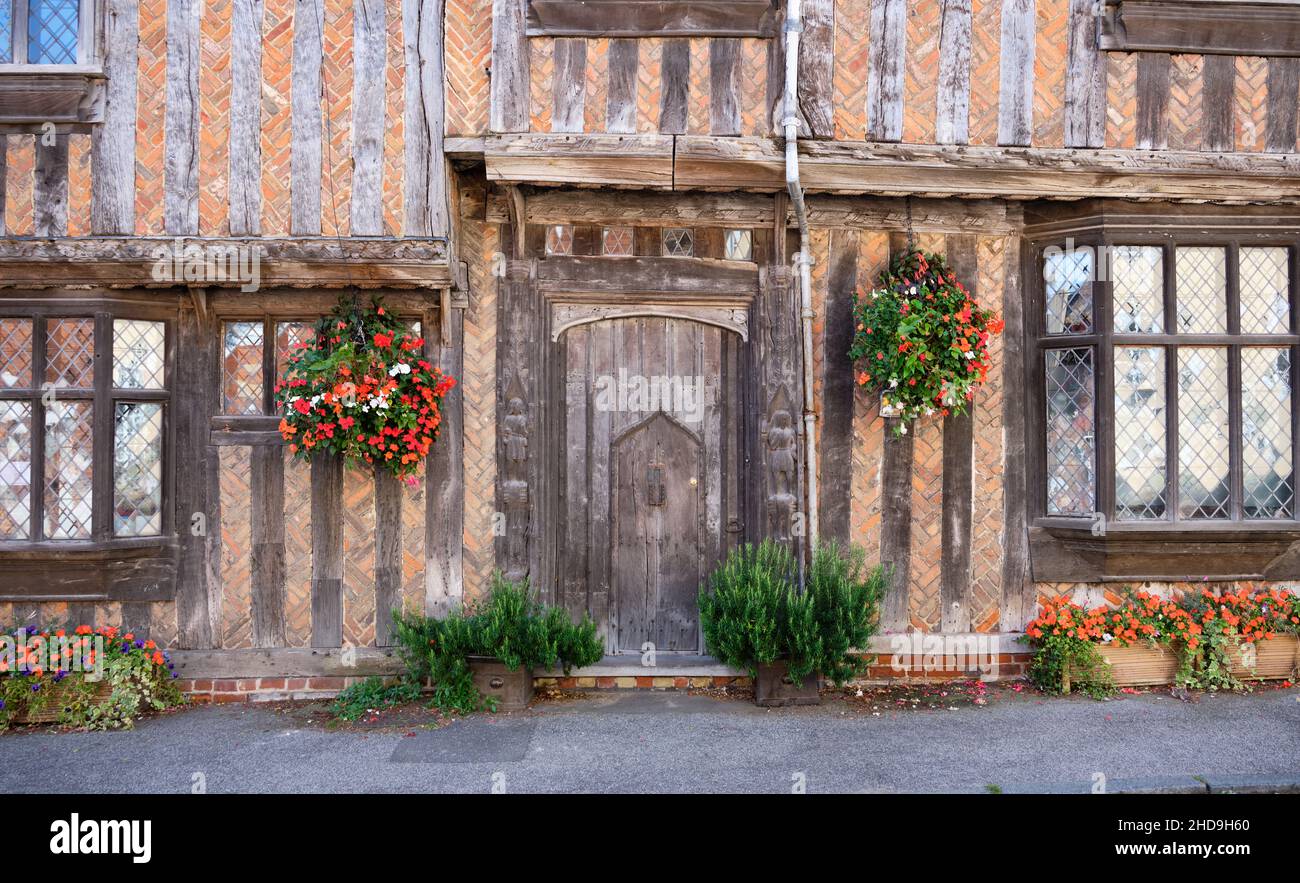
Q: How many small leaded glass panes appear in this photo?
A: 4